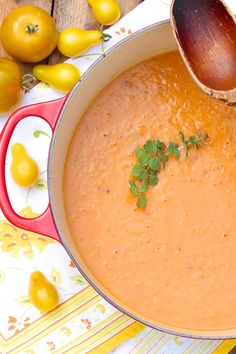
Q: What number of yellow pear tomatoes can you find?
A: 5